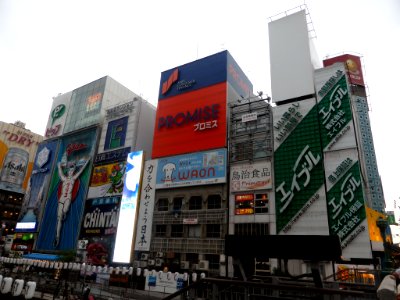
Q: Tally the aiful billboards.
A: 3